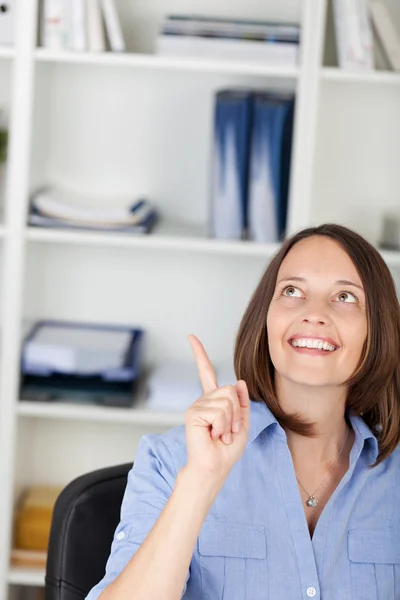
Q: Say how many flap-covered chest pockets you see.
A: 2